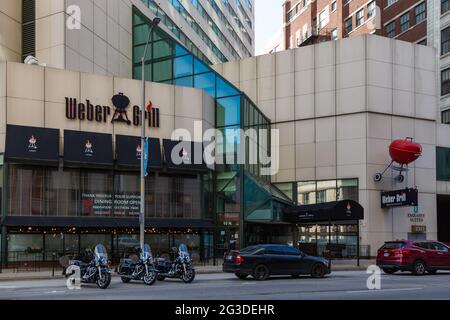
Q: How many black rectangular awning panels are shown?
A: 4